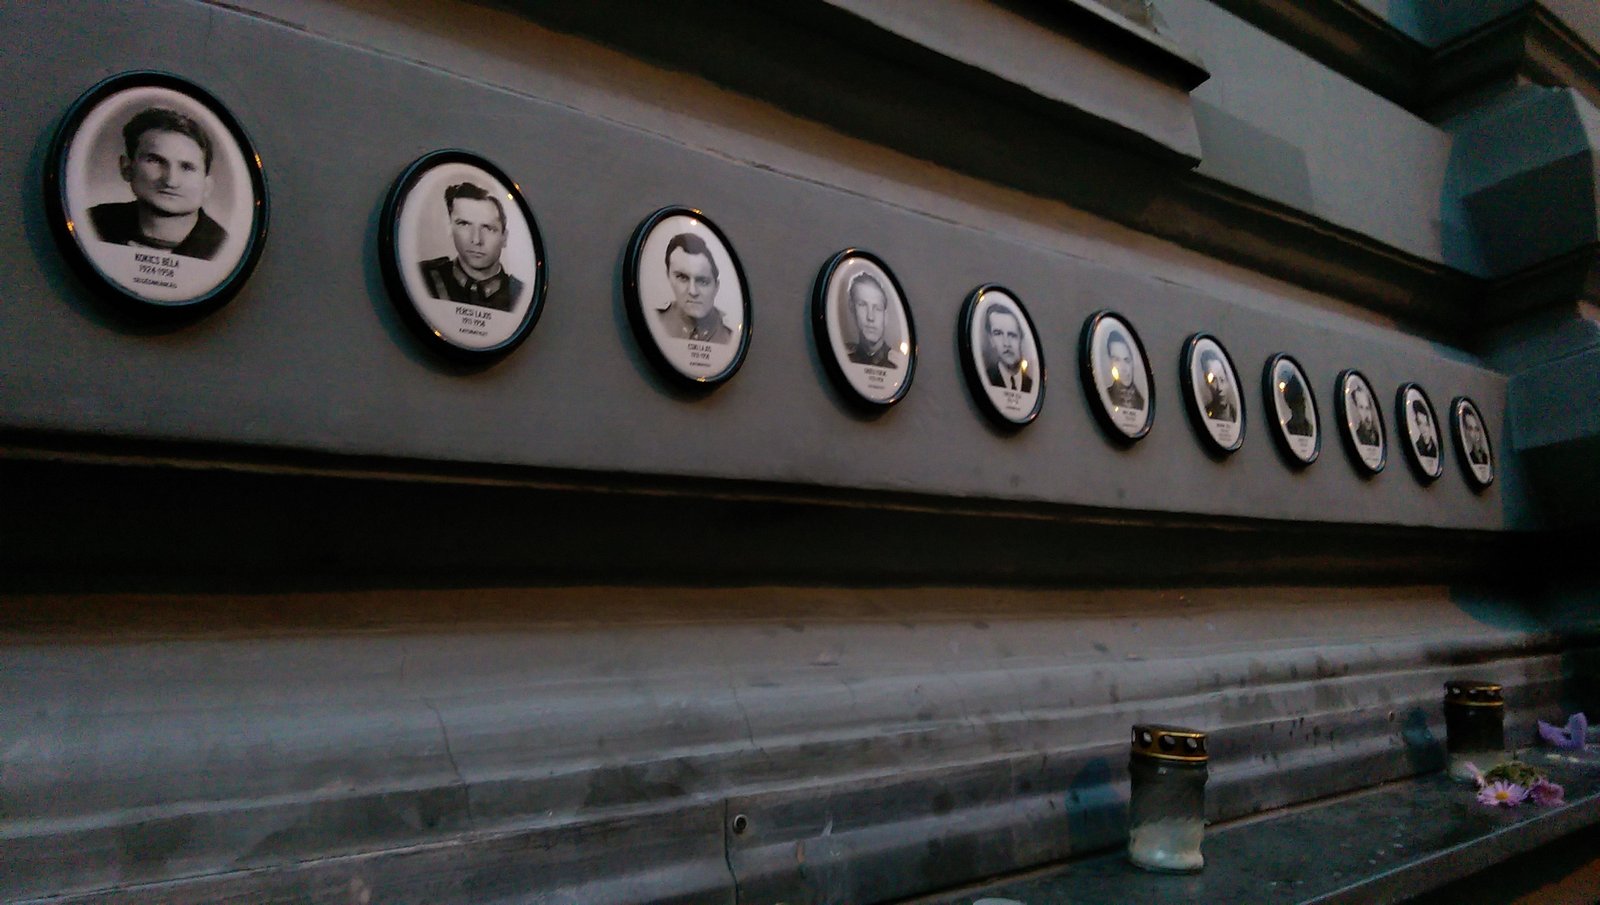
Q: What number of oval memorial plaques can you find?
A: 11